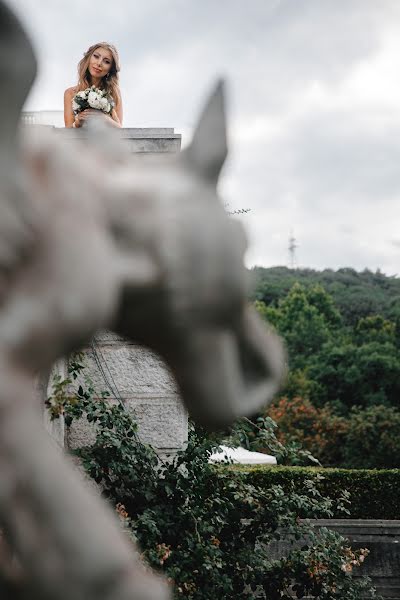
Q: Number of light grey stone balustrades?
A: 1